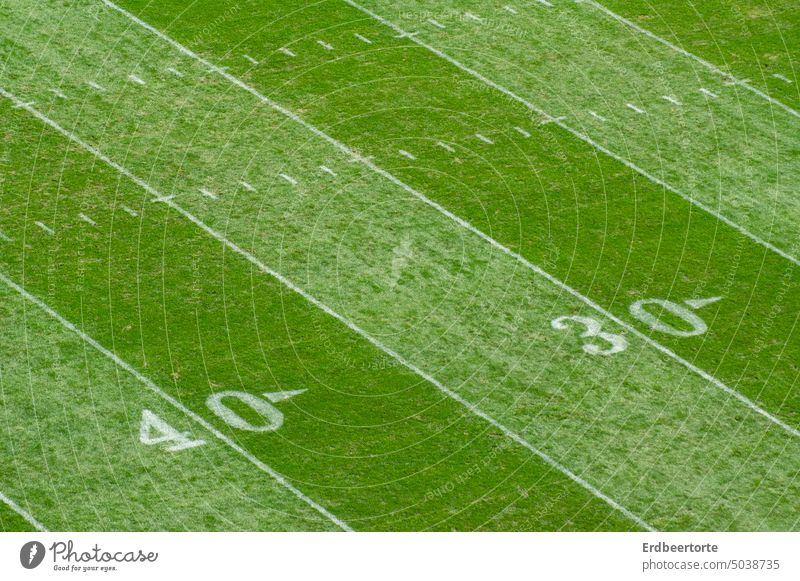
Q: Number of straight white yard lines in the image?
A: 6